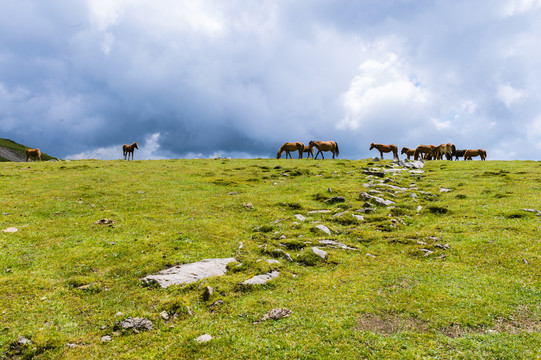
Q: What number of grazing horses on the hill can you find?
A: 11